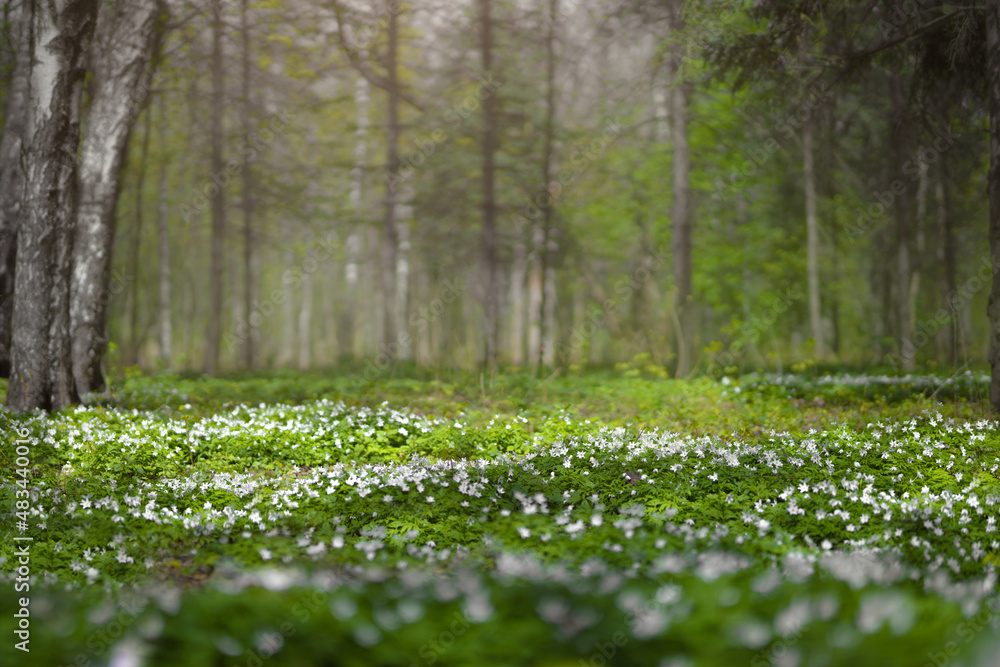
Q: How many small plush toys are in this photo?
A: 0